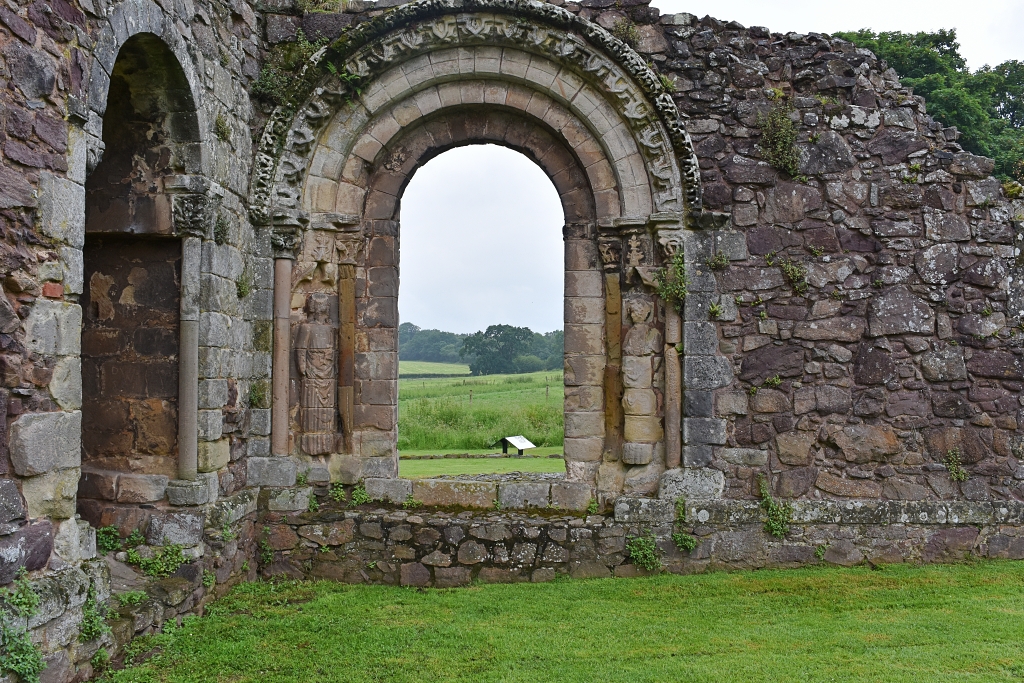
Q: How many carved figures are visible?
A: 2